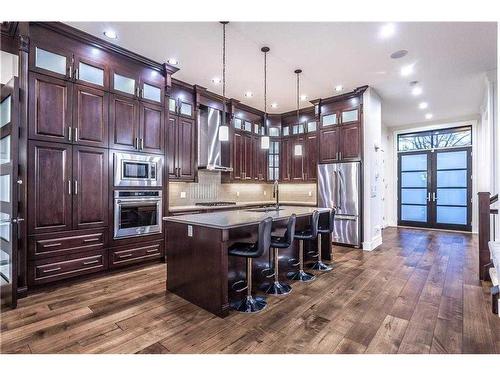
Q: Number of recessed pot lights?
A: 12